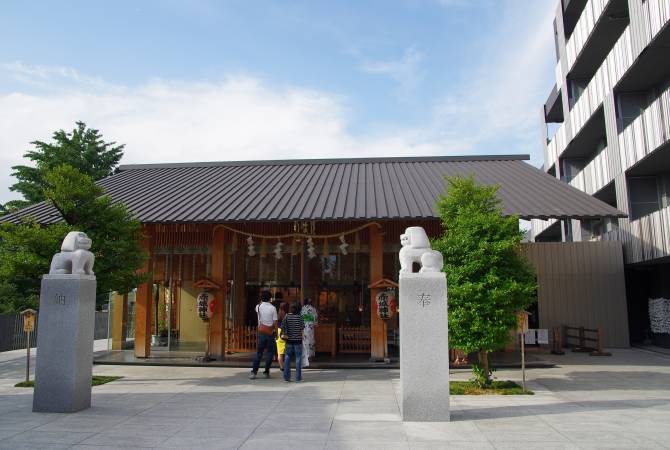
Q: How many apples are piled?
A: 0